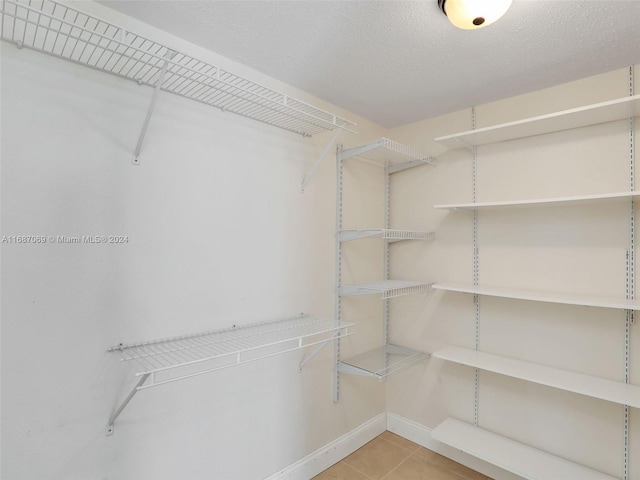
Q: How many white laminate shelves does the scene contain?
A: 5